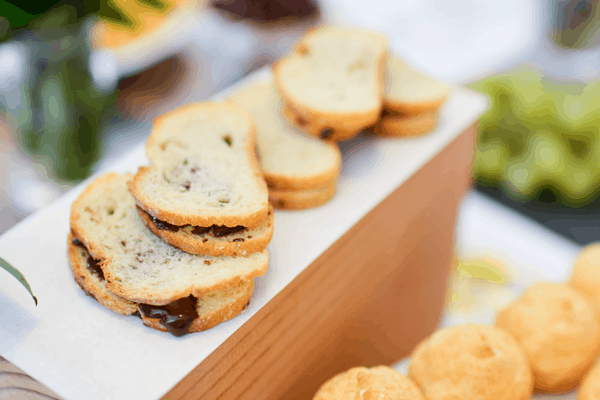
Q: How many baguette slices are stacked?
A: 10